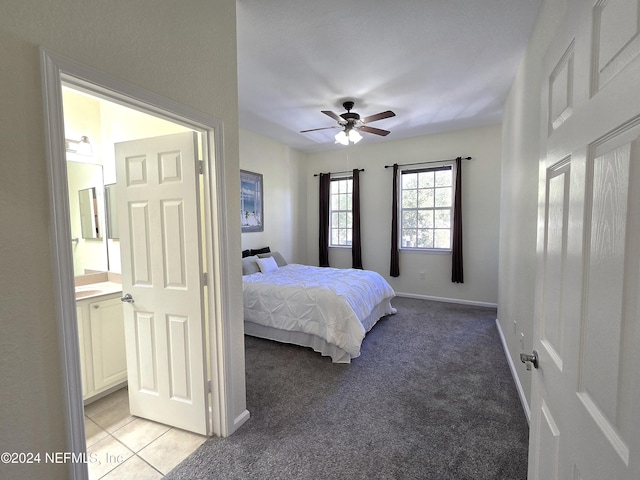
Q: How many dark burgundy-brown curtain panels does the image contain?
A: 4